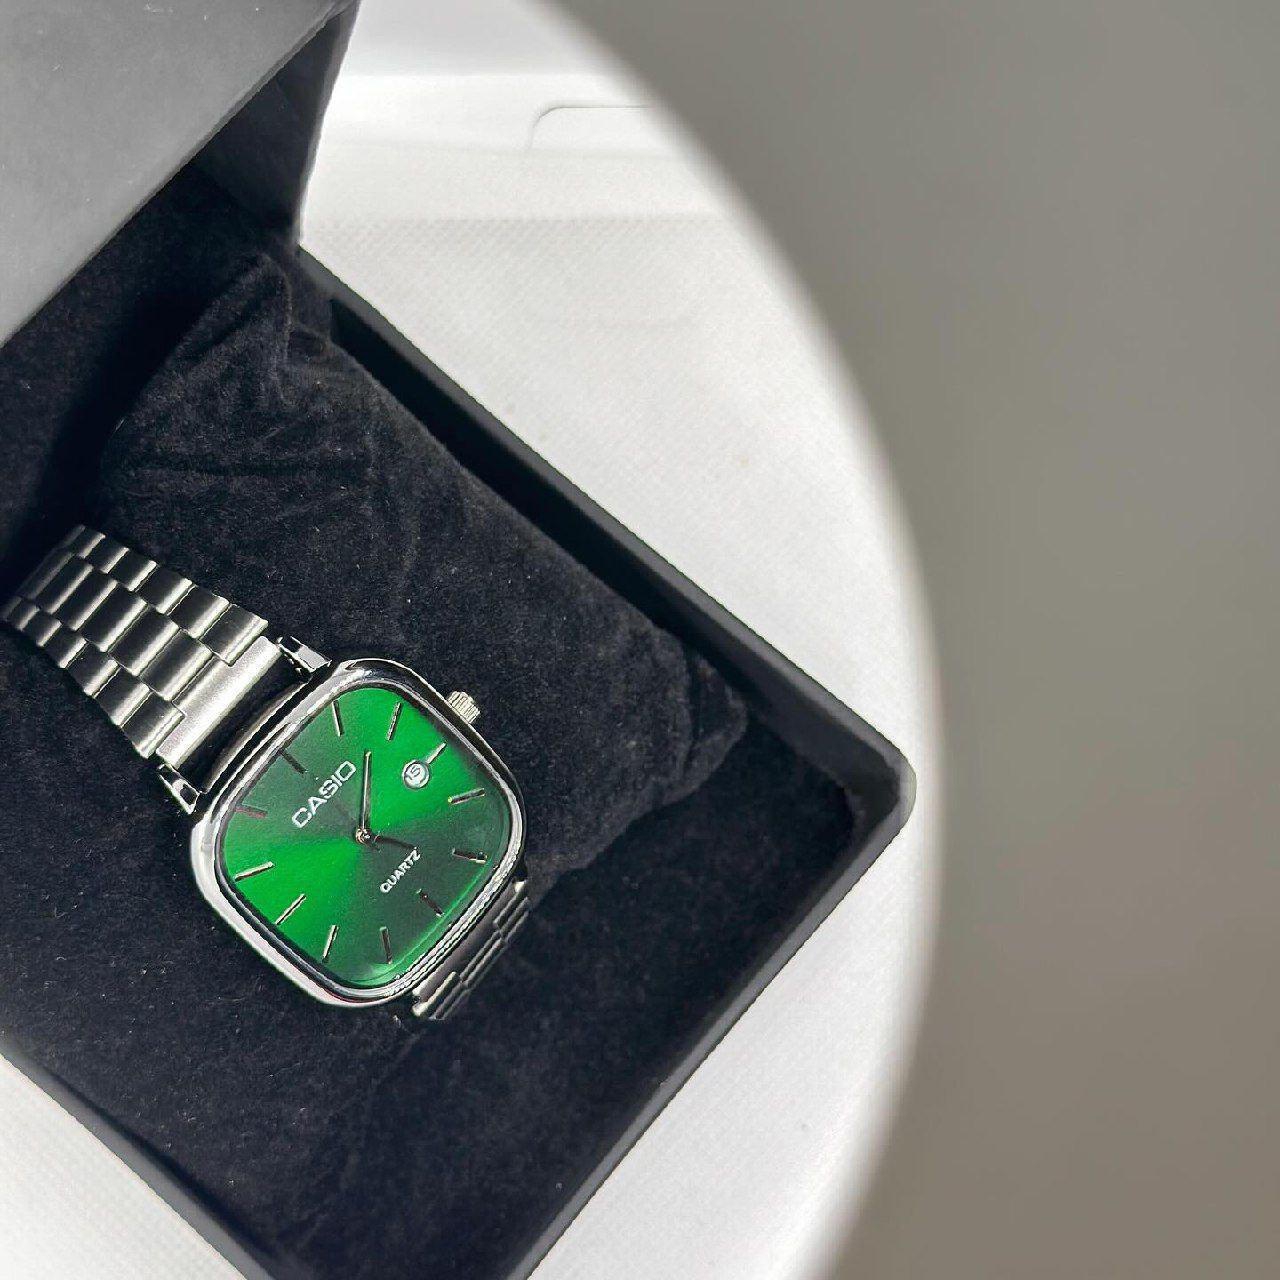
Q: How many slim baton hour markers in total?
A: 12